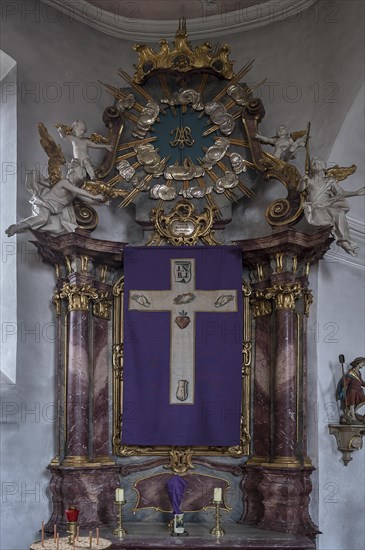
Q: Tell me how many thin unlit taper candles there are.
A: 7